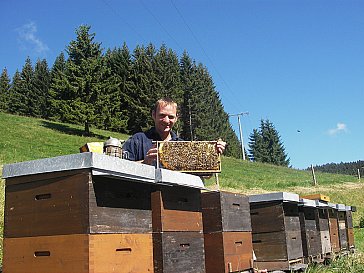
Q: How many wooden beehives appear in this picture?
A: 9